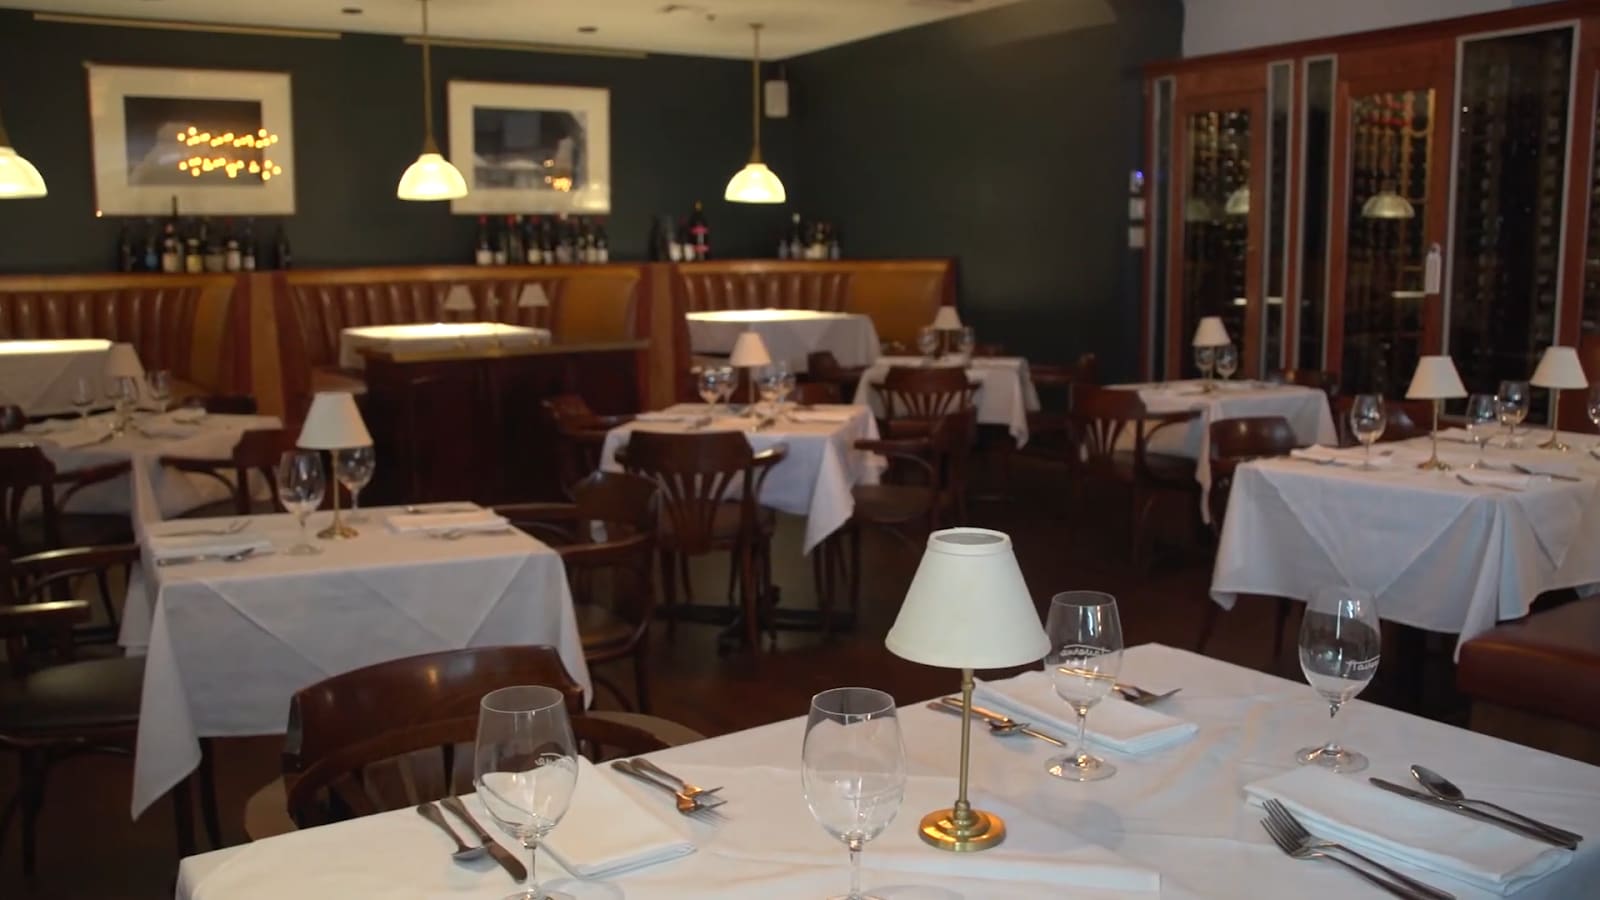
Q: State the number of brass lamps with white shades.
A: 10